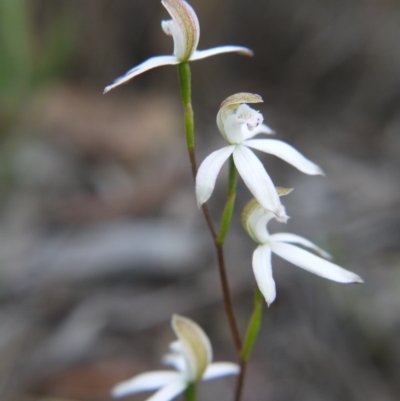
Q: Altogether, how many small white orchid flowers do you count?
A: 4